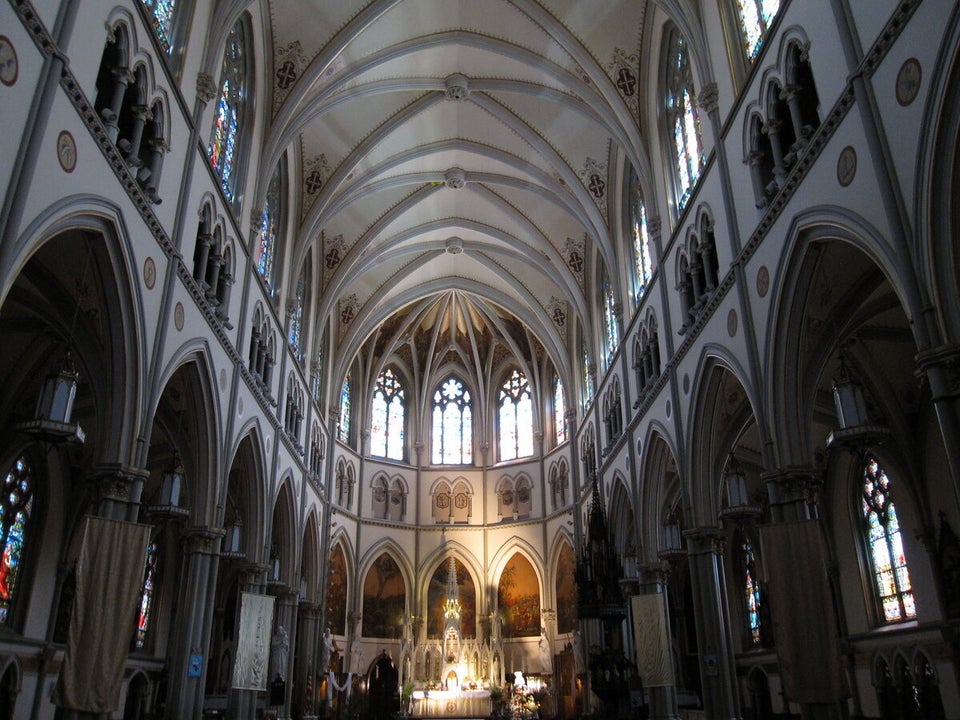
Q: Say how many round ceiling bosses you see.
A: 3